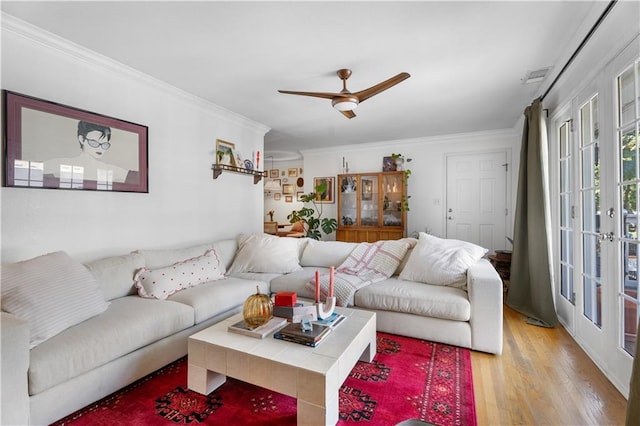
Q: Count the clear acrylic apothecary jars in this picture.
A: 0